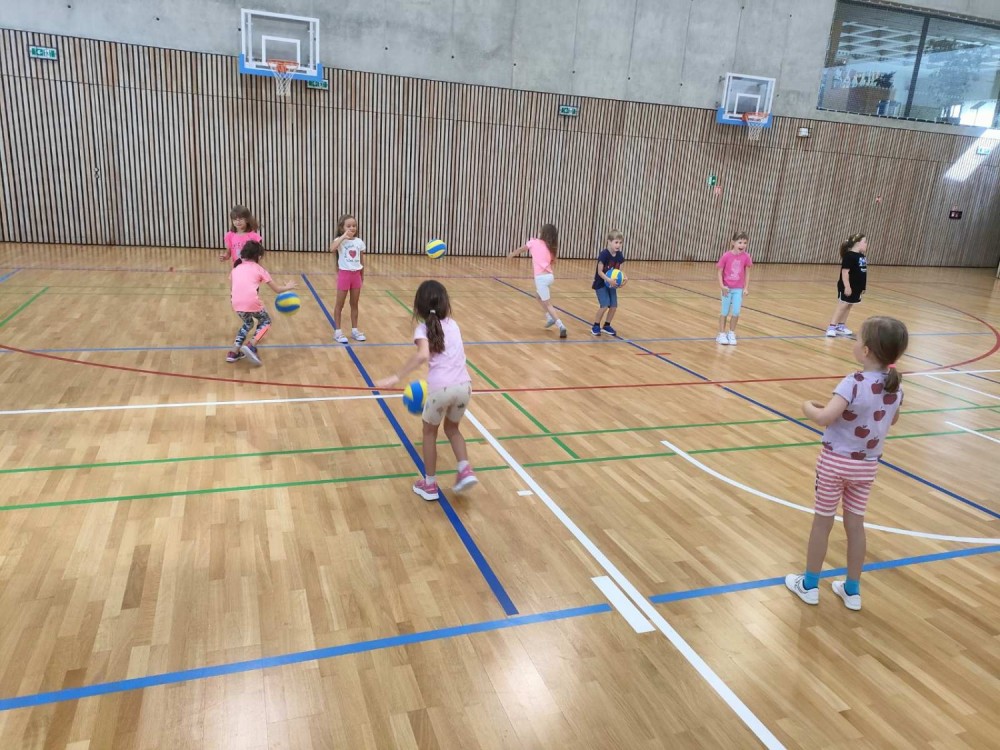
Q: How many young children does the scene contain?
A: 9